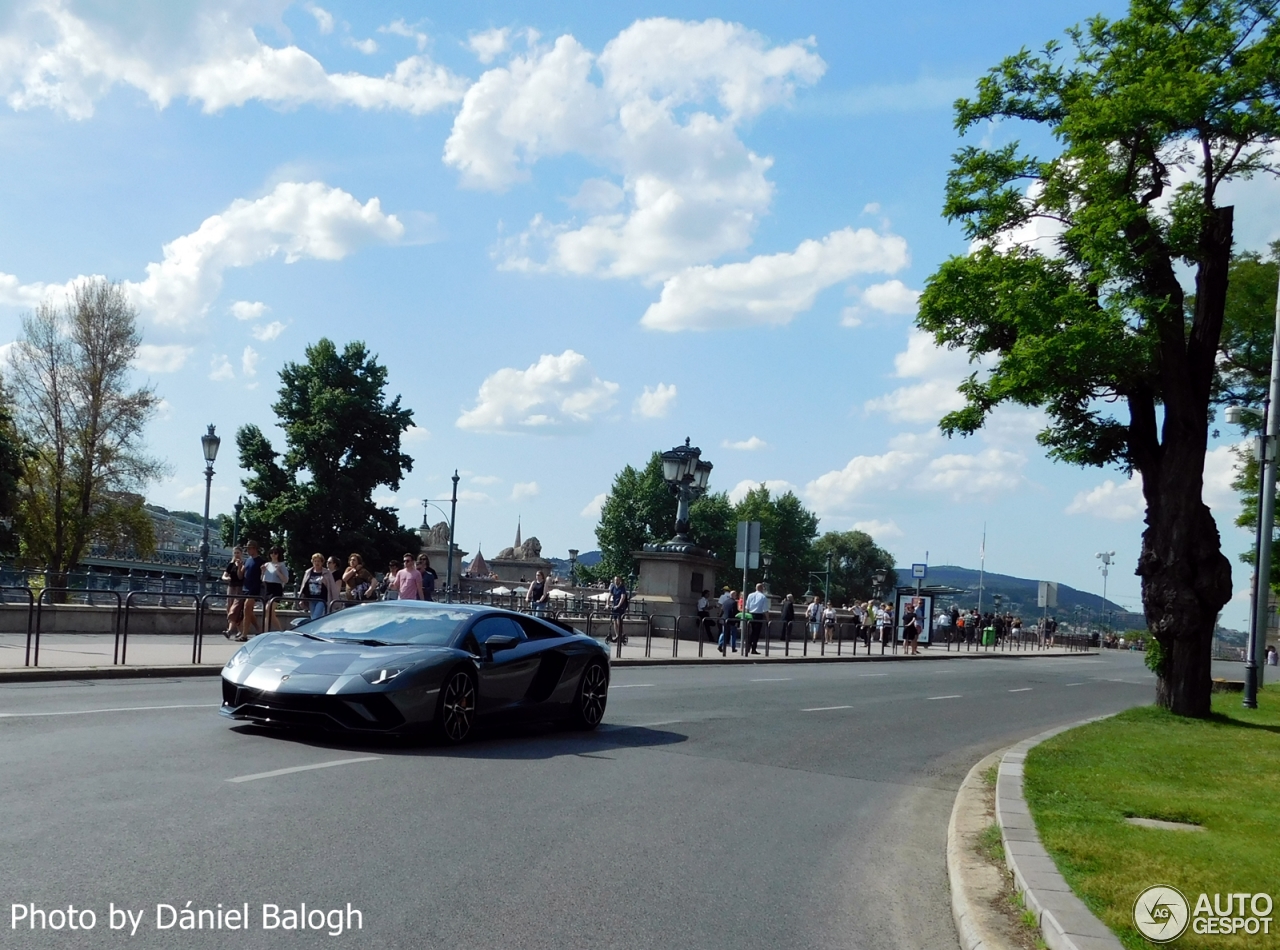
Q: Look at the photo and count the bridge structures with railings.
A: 1